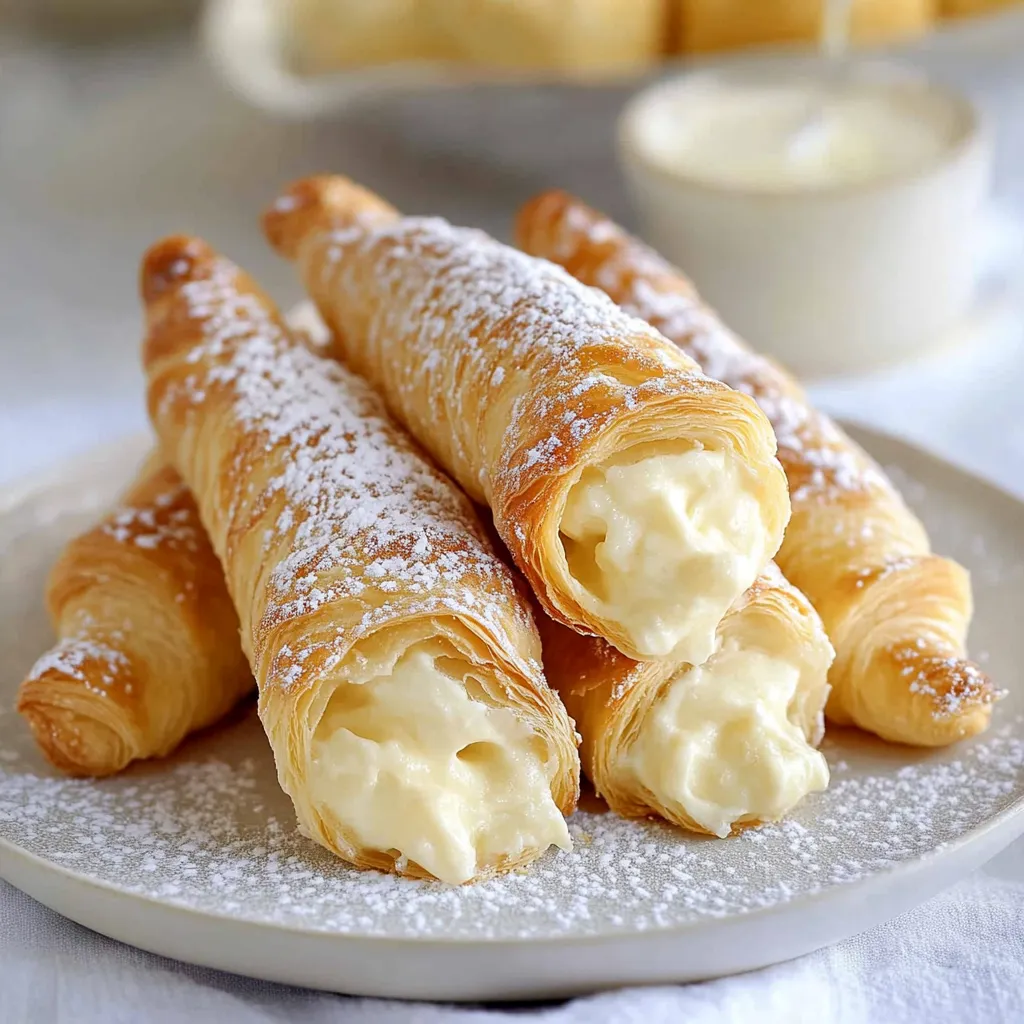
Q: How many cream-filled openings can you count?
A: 3